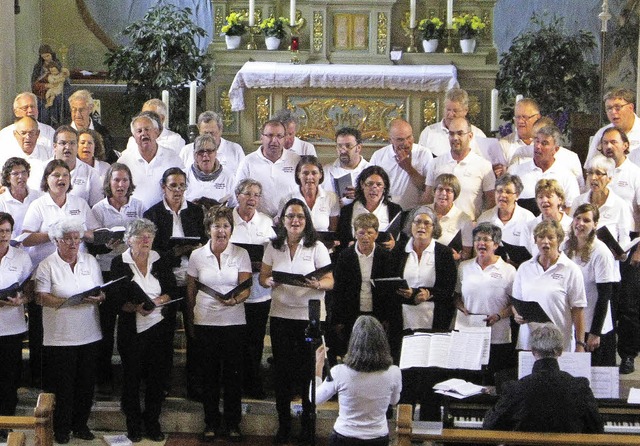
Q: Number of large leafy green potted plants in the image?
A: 2